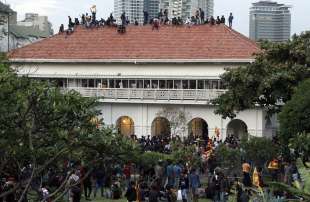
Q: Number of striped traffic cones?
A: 0